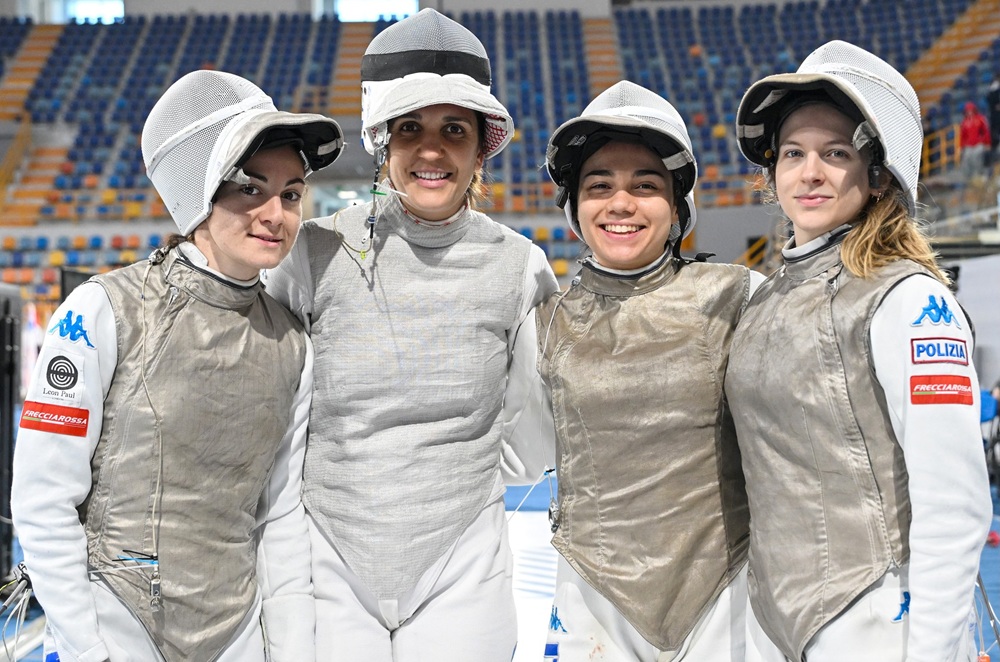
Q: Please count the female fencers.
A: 4